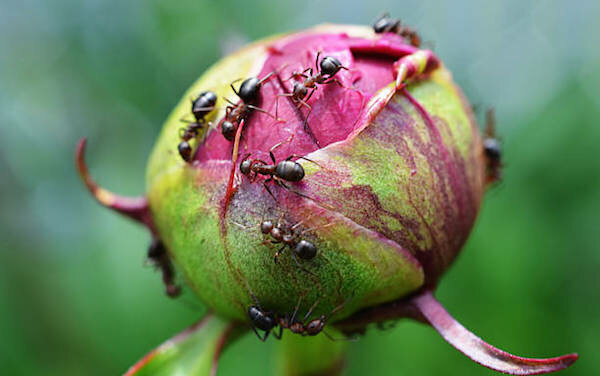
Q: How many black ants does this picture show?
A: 9